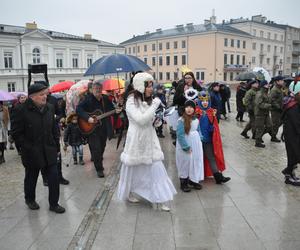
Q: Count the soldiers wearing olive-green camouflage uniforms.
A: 3